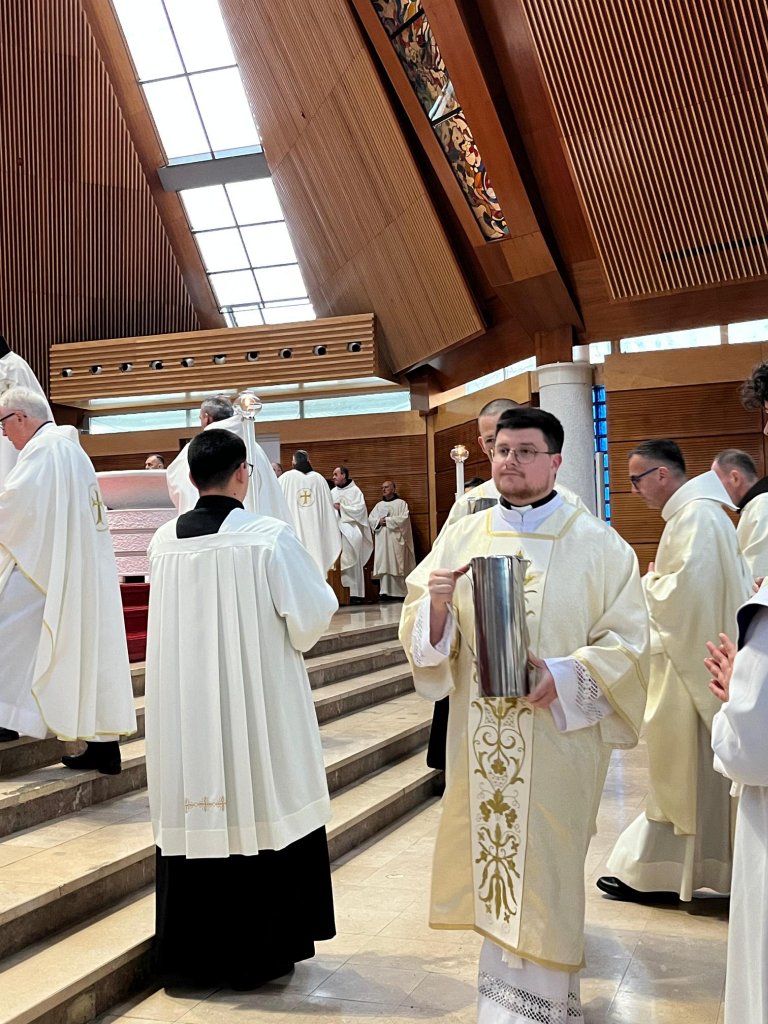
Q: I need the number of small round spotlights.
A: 10